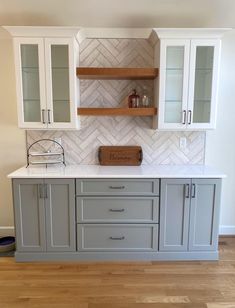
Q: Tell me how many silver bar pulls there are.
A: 11